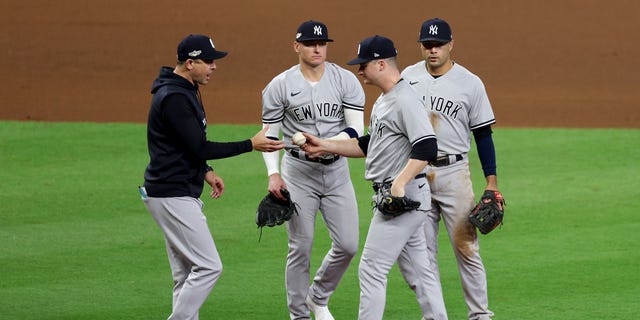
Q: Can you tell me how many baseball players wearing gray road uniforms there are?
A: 3